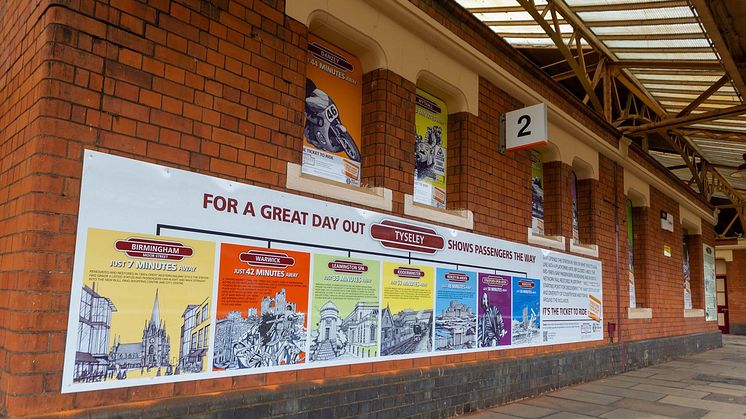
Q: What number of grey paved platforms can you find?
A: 1